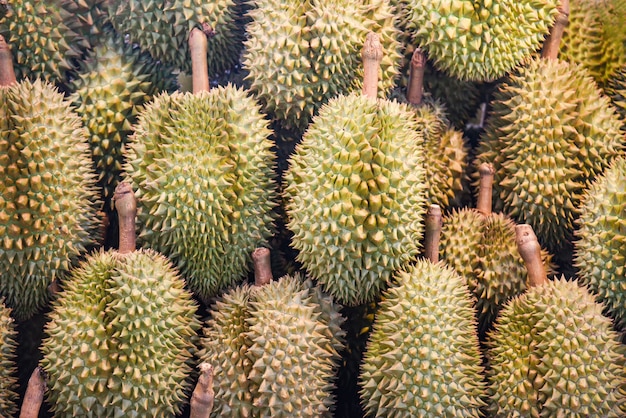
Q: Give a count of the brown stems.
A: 12